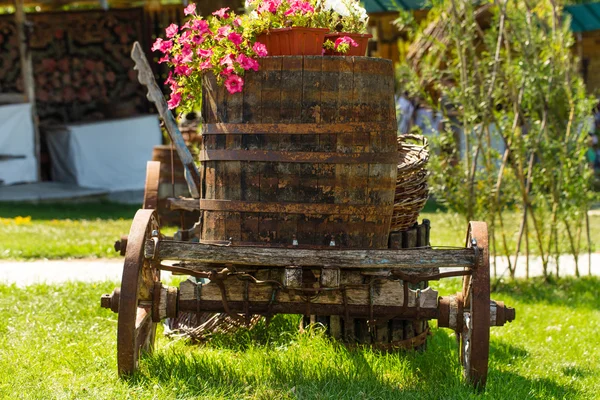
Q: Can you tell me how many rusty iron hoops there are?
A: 3